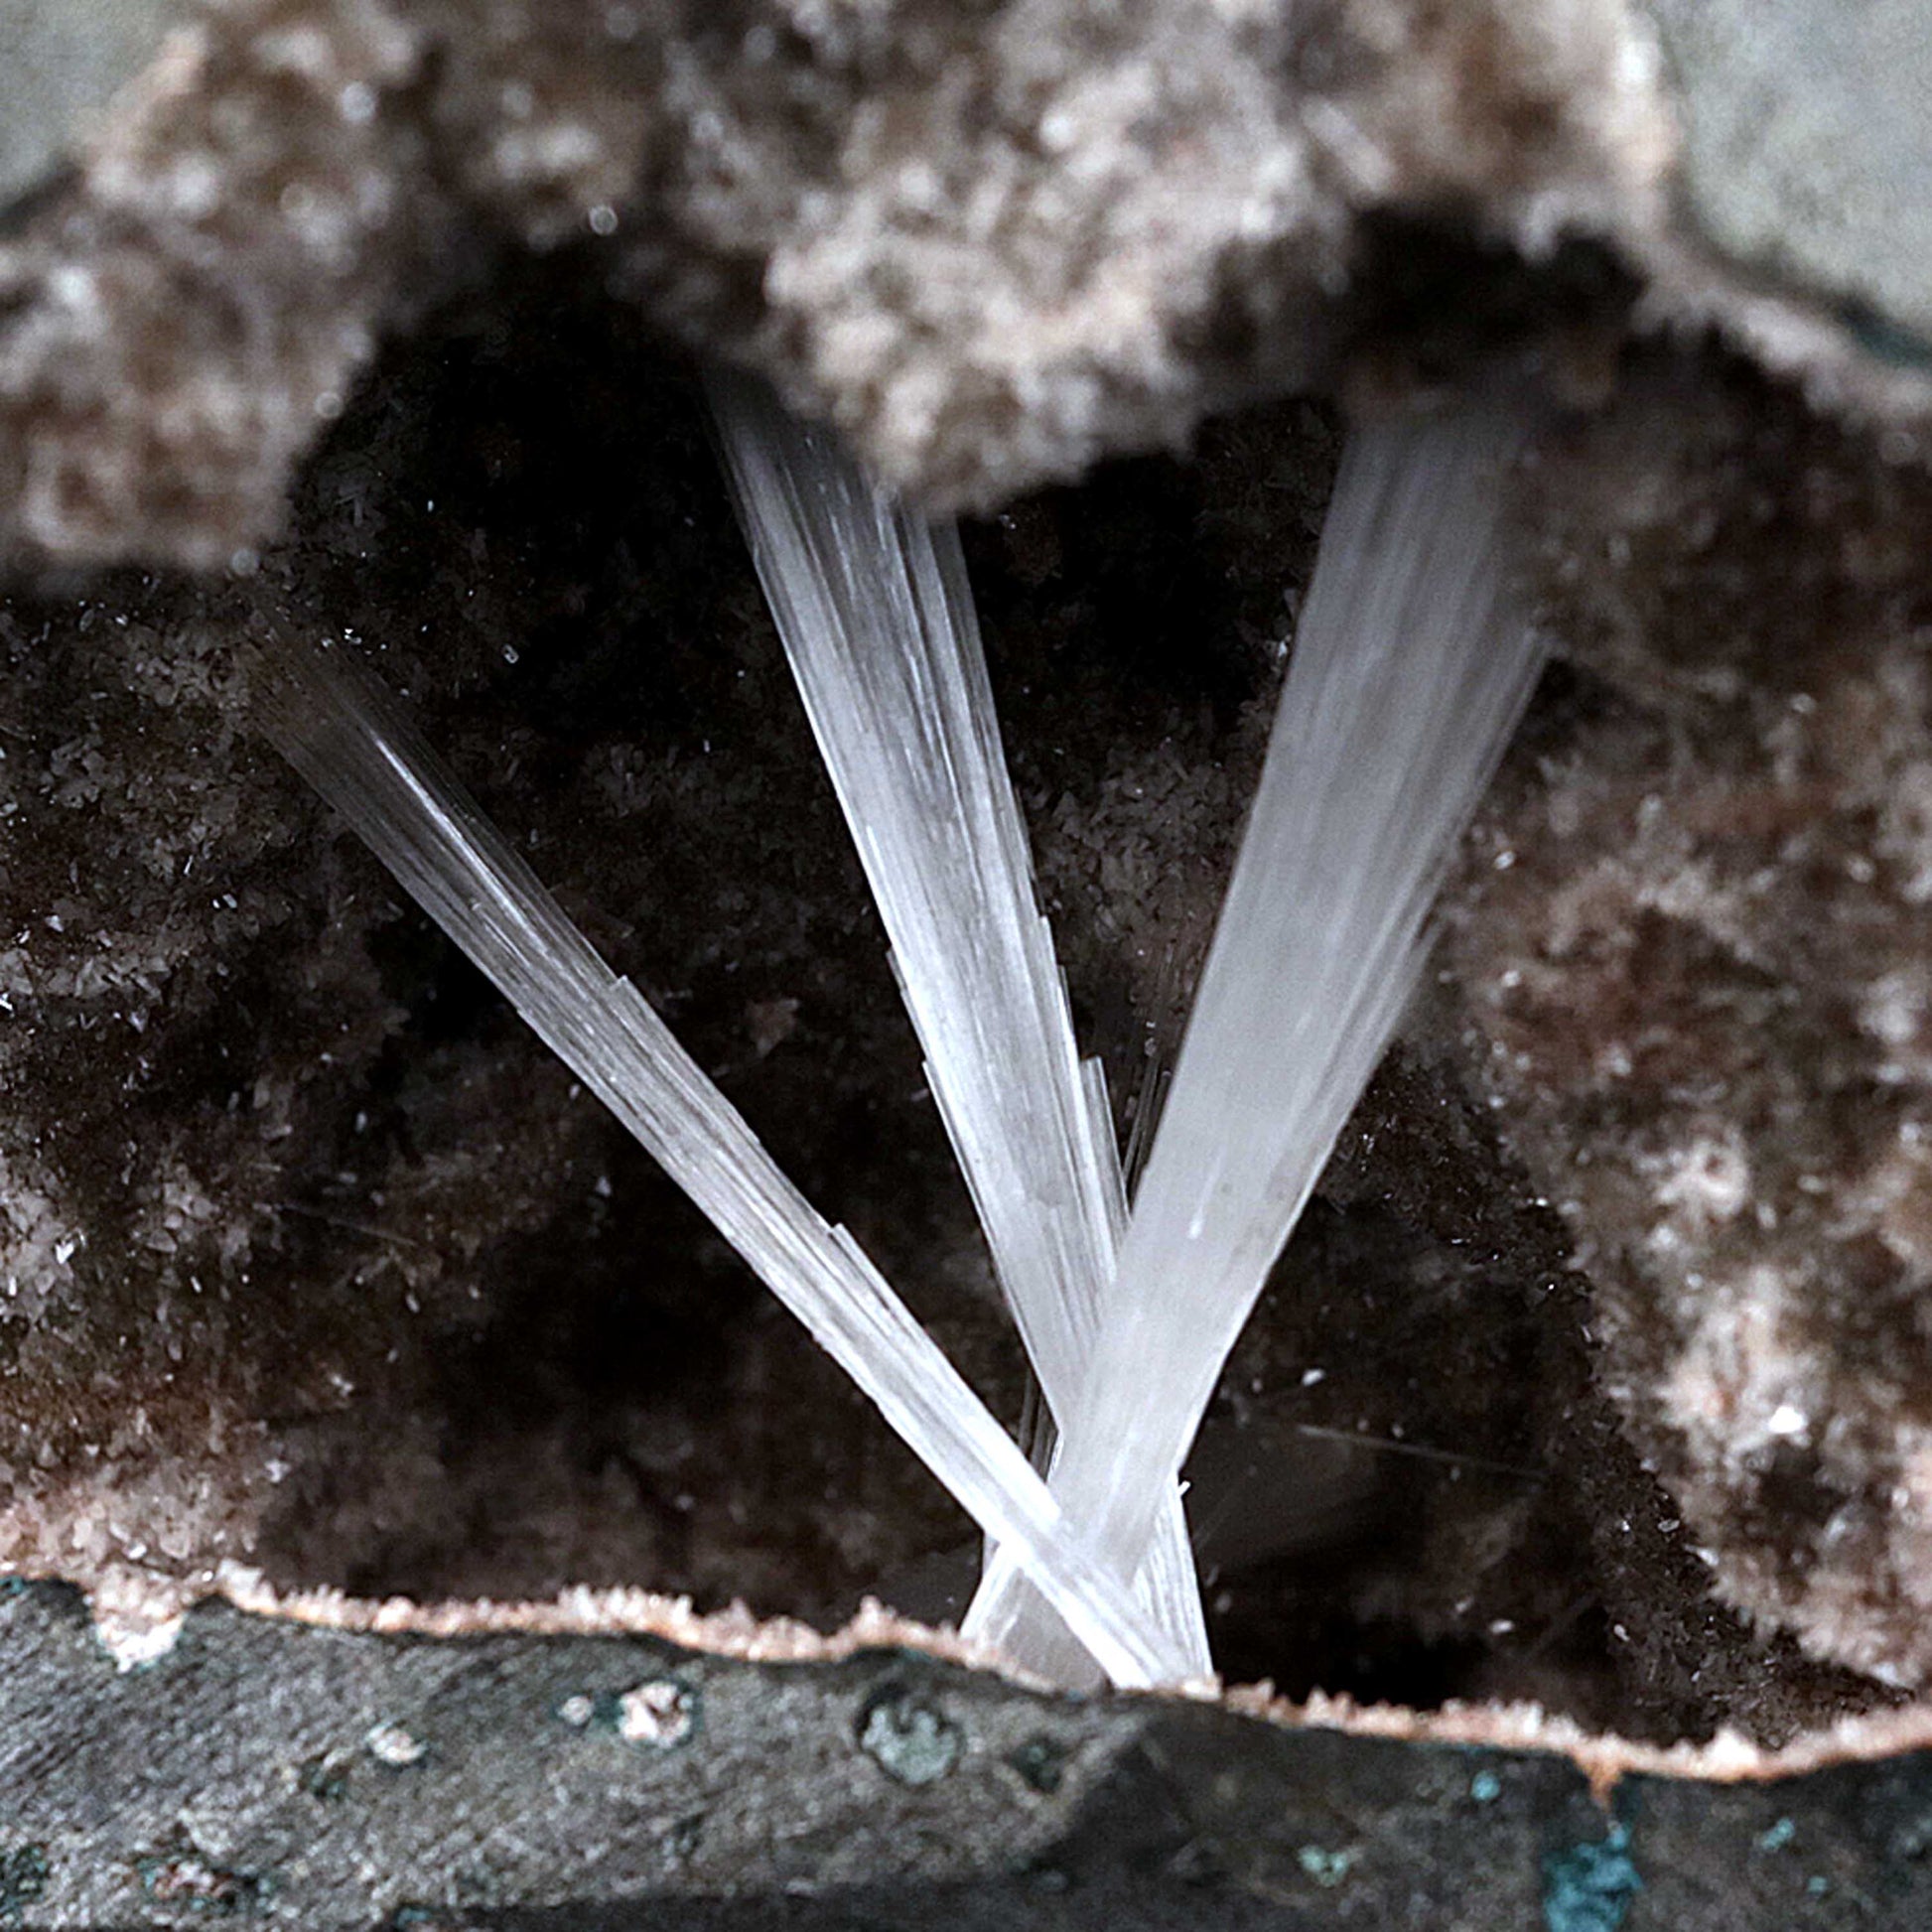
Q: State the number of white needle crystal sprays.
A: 3